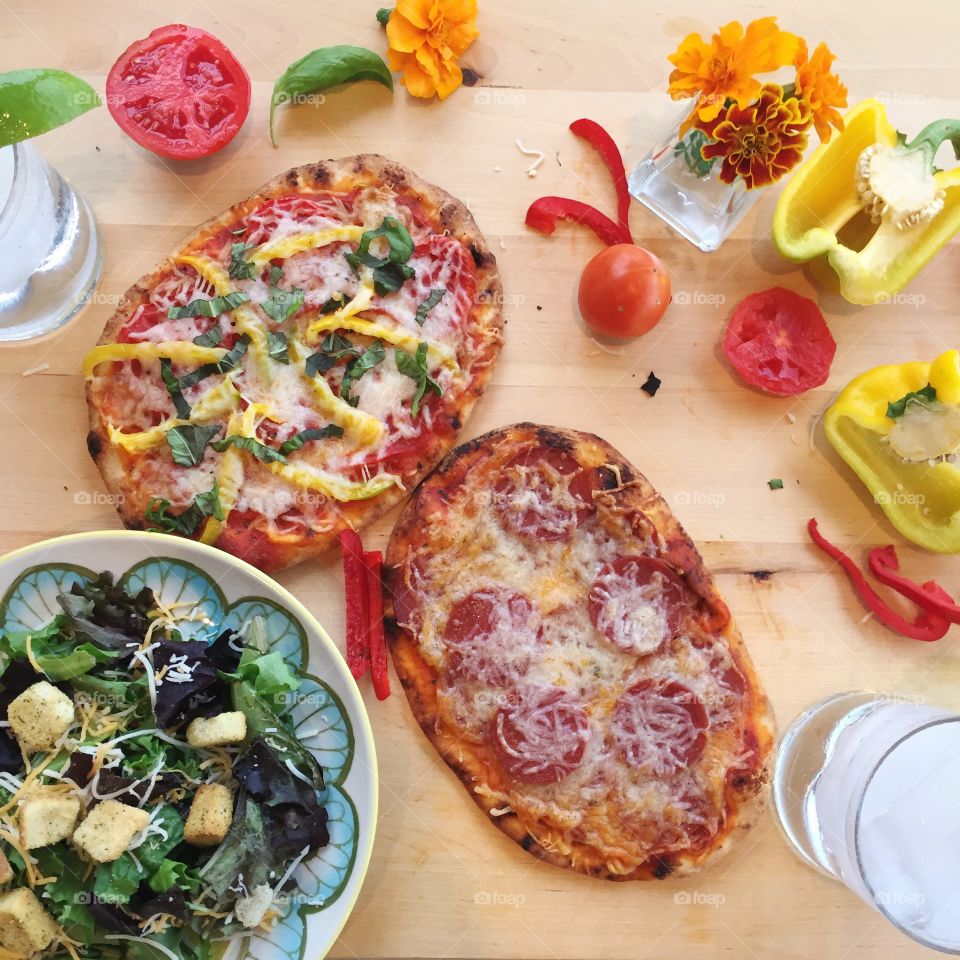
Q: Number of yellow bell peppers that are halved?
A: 2